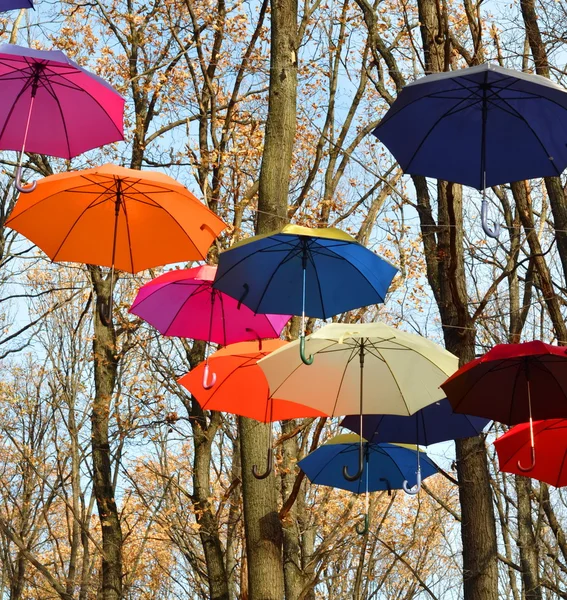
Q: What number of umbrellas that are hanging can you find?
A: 12